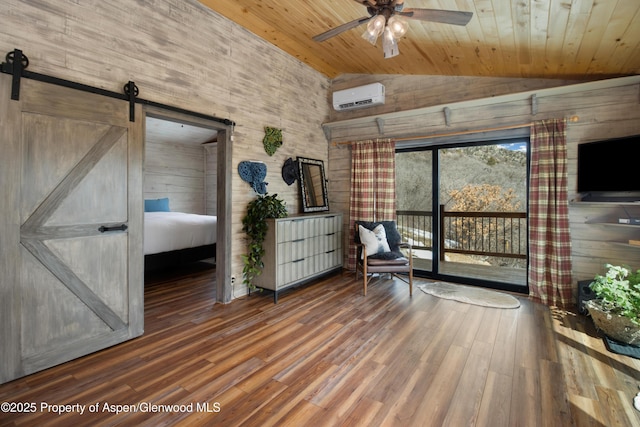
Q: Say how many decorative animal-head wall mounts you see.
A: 3